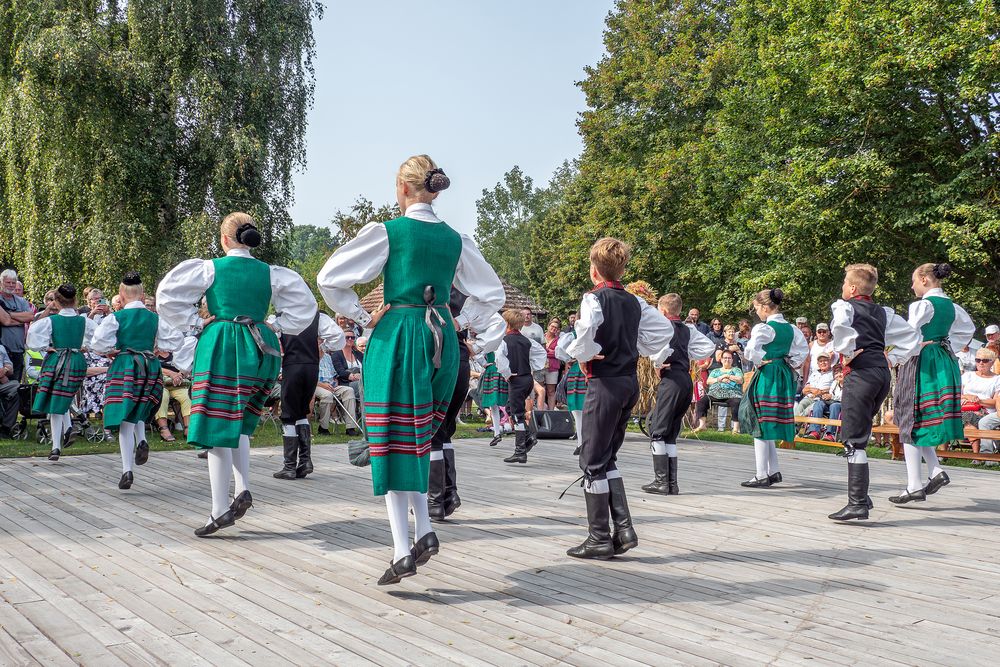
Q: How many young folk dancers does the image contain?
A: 14